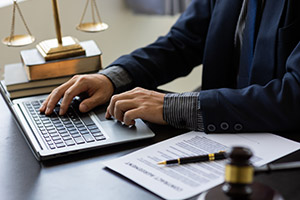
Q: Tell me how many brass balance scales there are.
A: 1